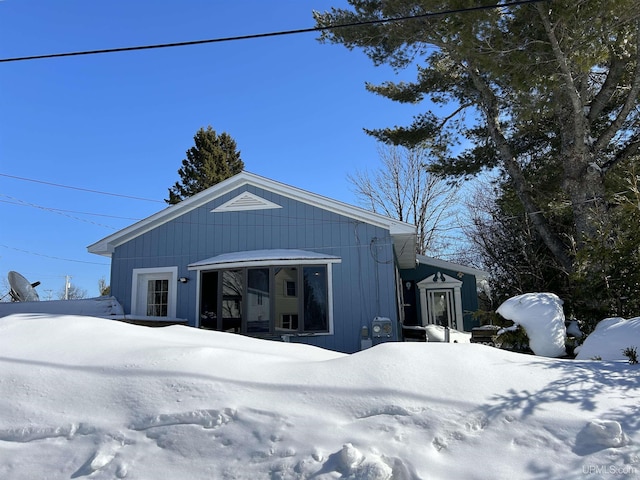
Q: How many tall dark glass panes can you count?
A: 5